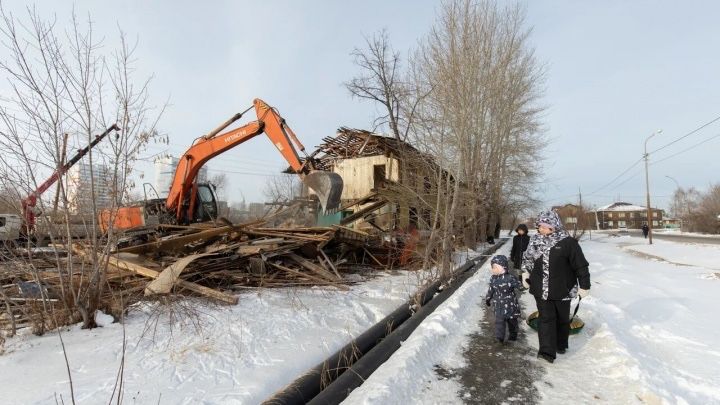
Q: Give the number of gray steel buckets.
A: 1